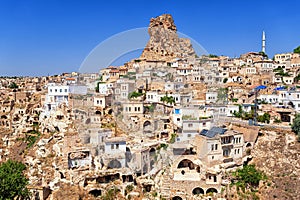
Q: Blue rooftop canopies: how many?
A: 2